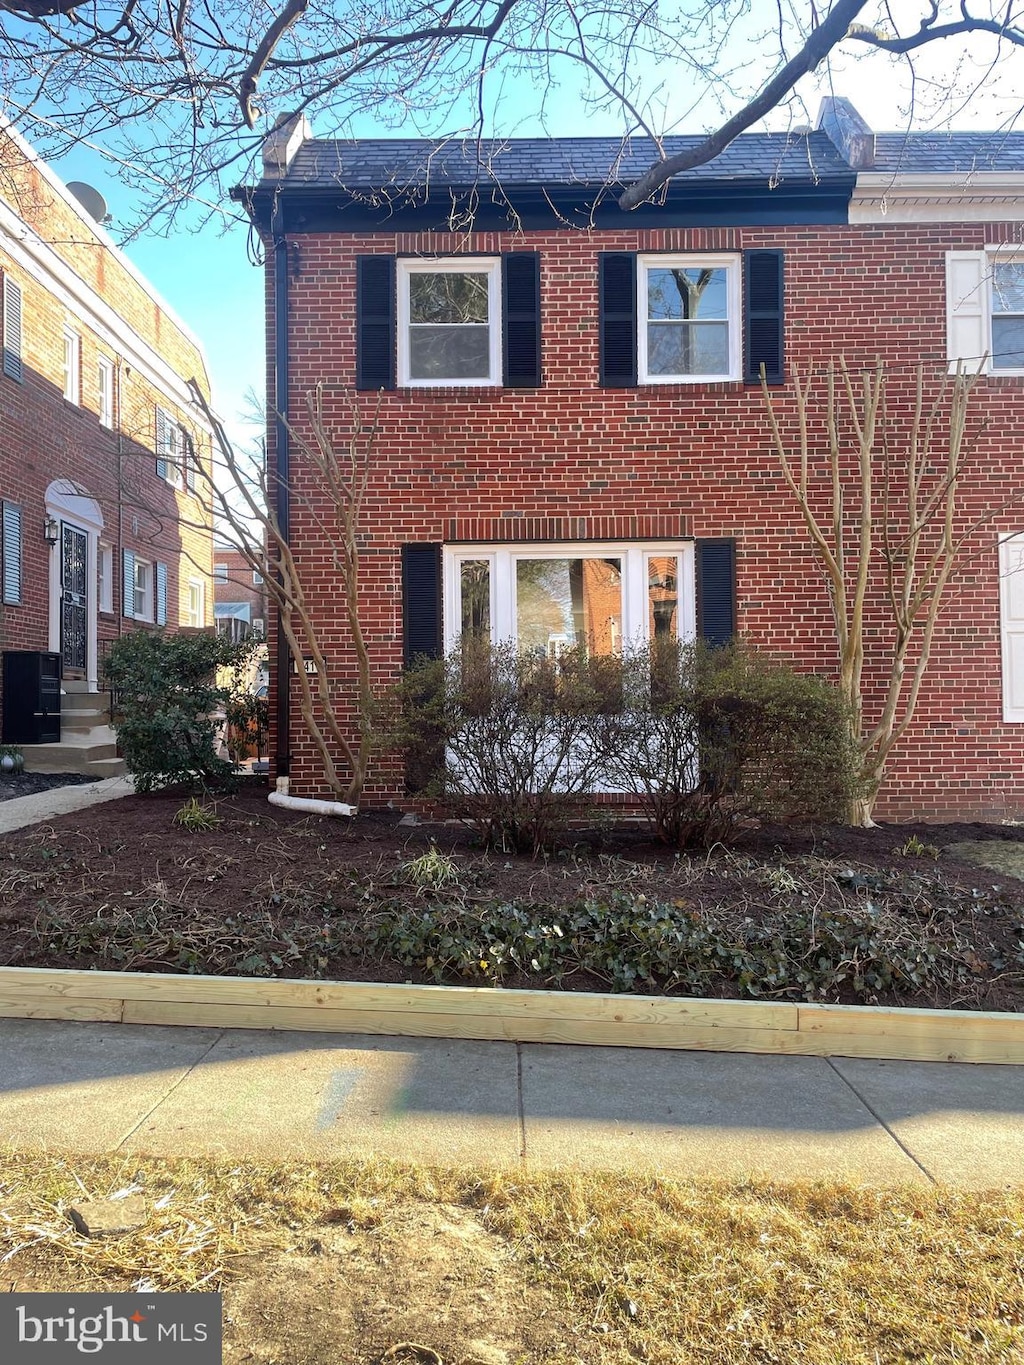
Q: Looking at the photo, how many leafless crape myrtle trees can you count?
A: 2